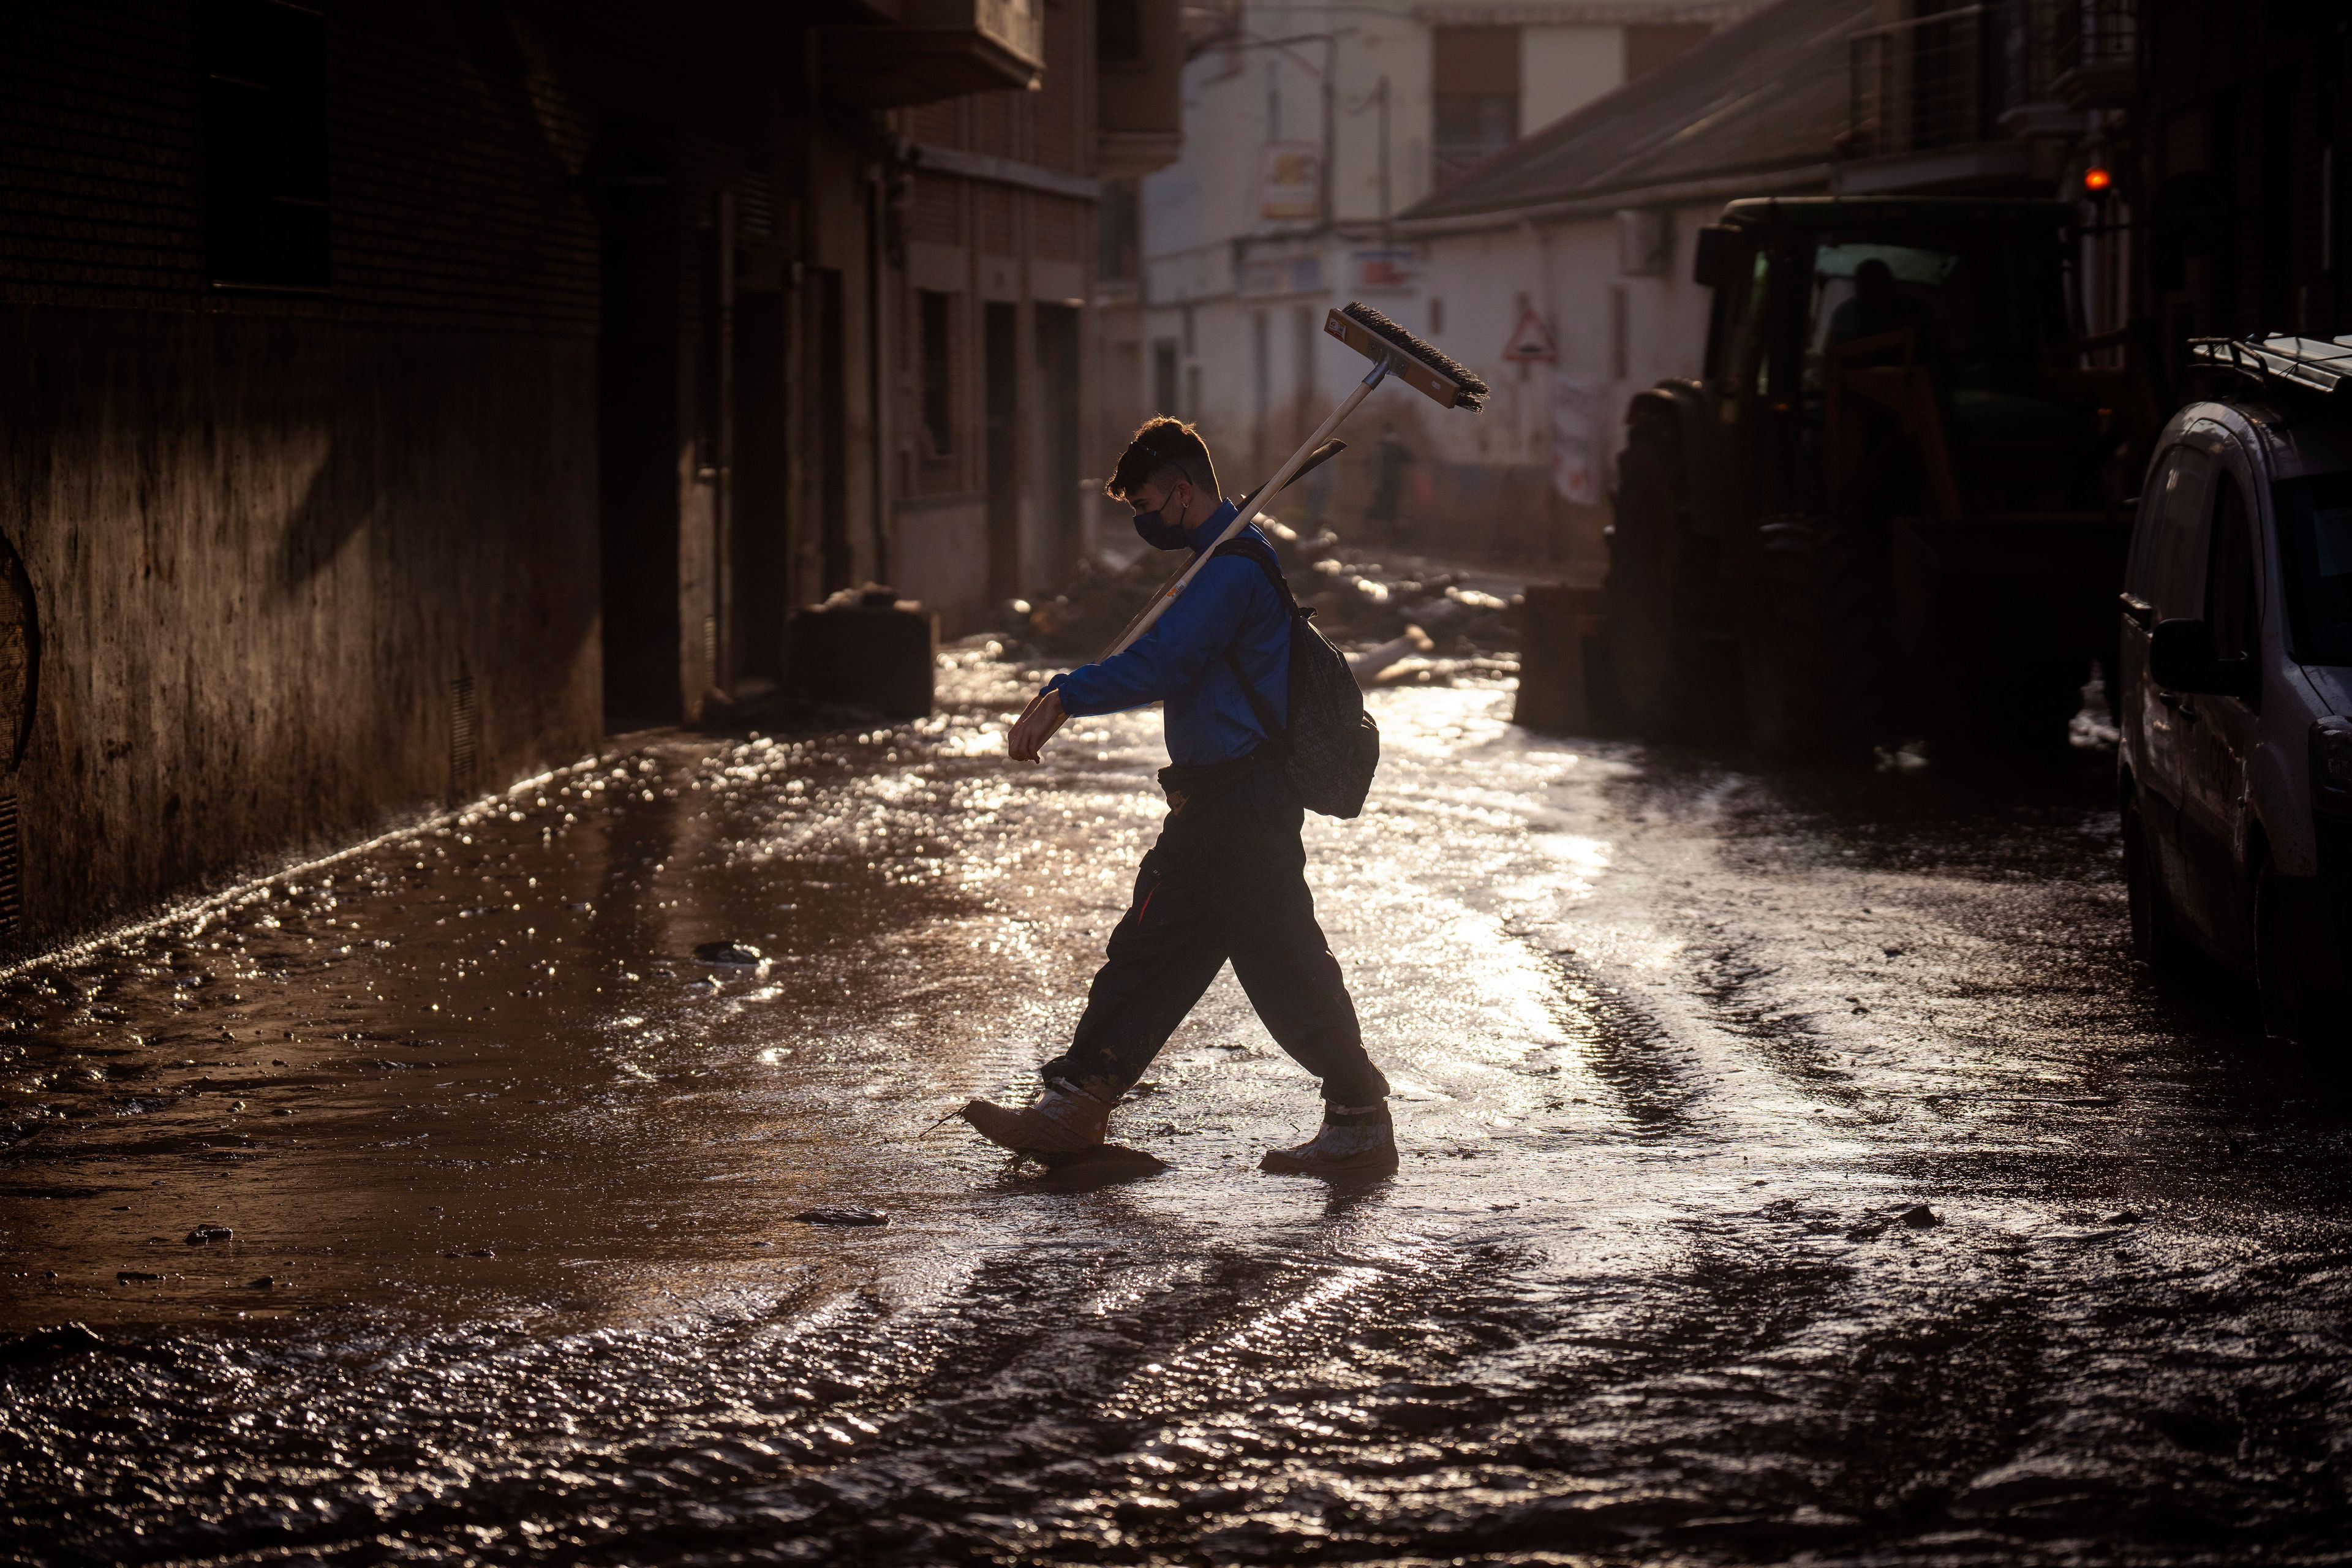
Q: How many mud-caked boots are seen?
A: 2